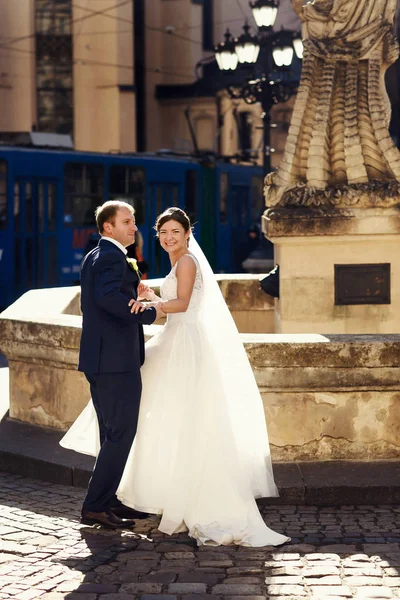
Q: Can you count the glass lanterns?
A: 5